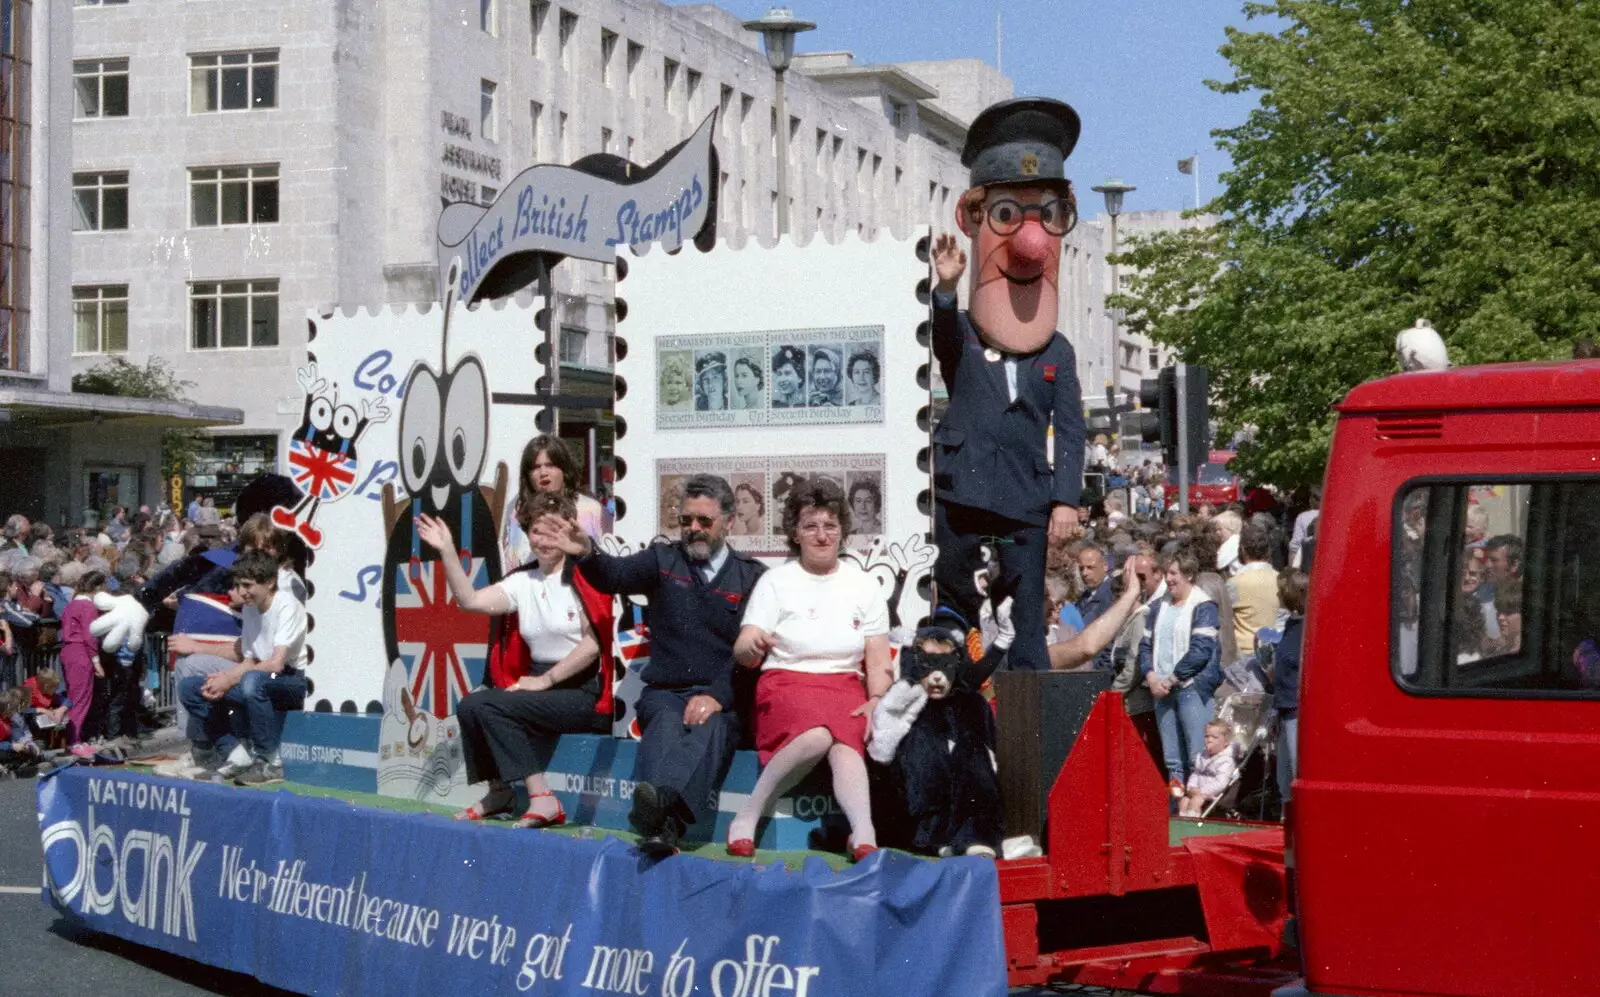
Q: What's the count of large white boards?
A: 2